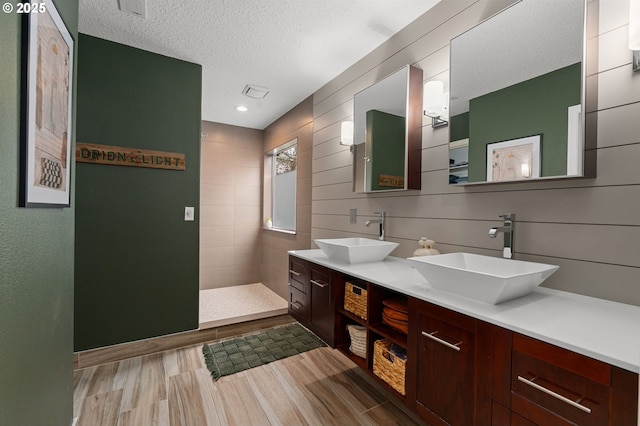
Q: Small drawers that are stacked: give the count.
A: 2